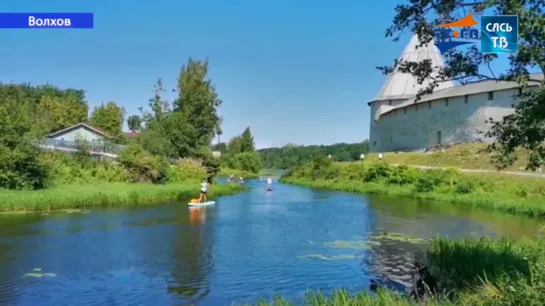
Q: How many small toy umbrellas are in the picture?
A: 0